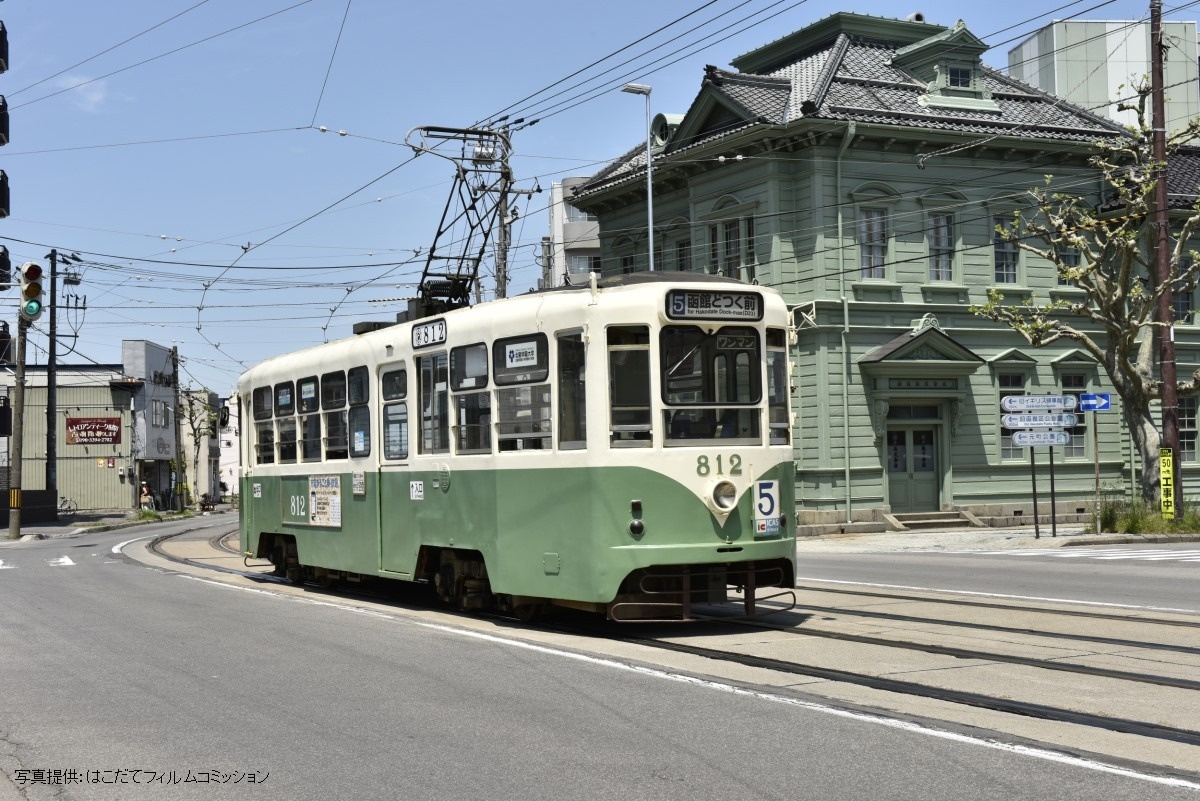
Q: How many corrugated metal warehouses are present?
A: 1